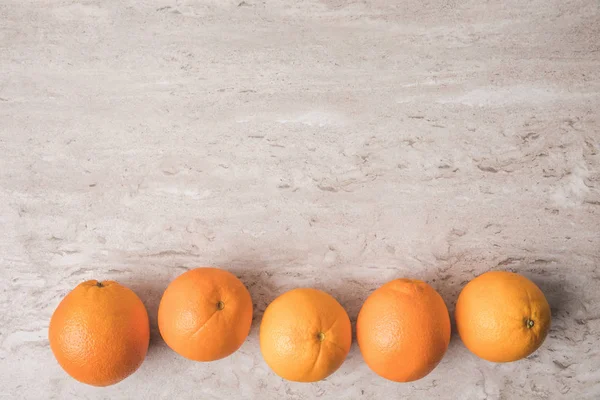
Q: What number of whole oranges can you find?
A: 5